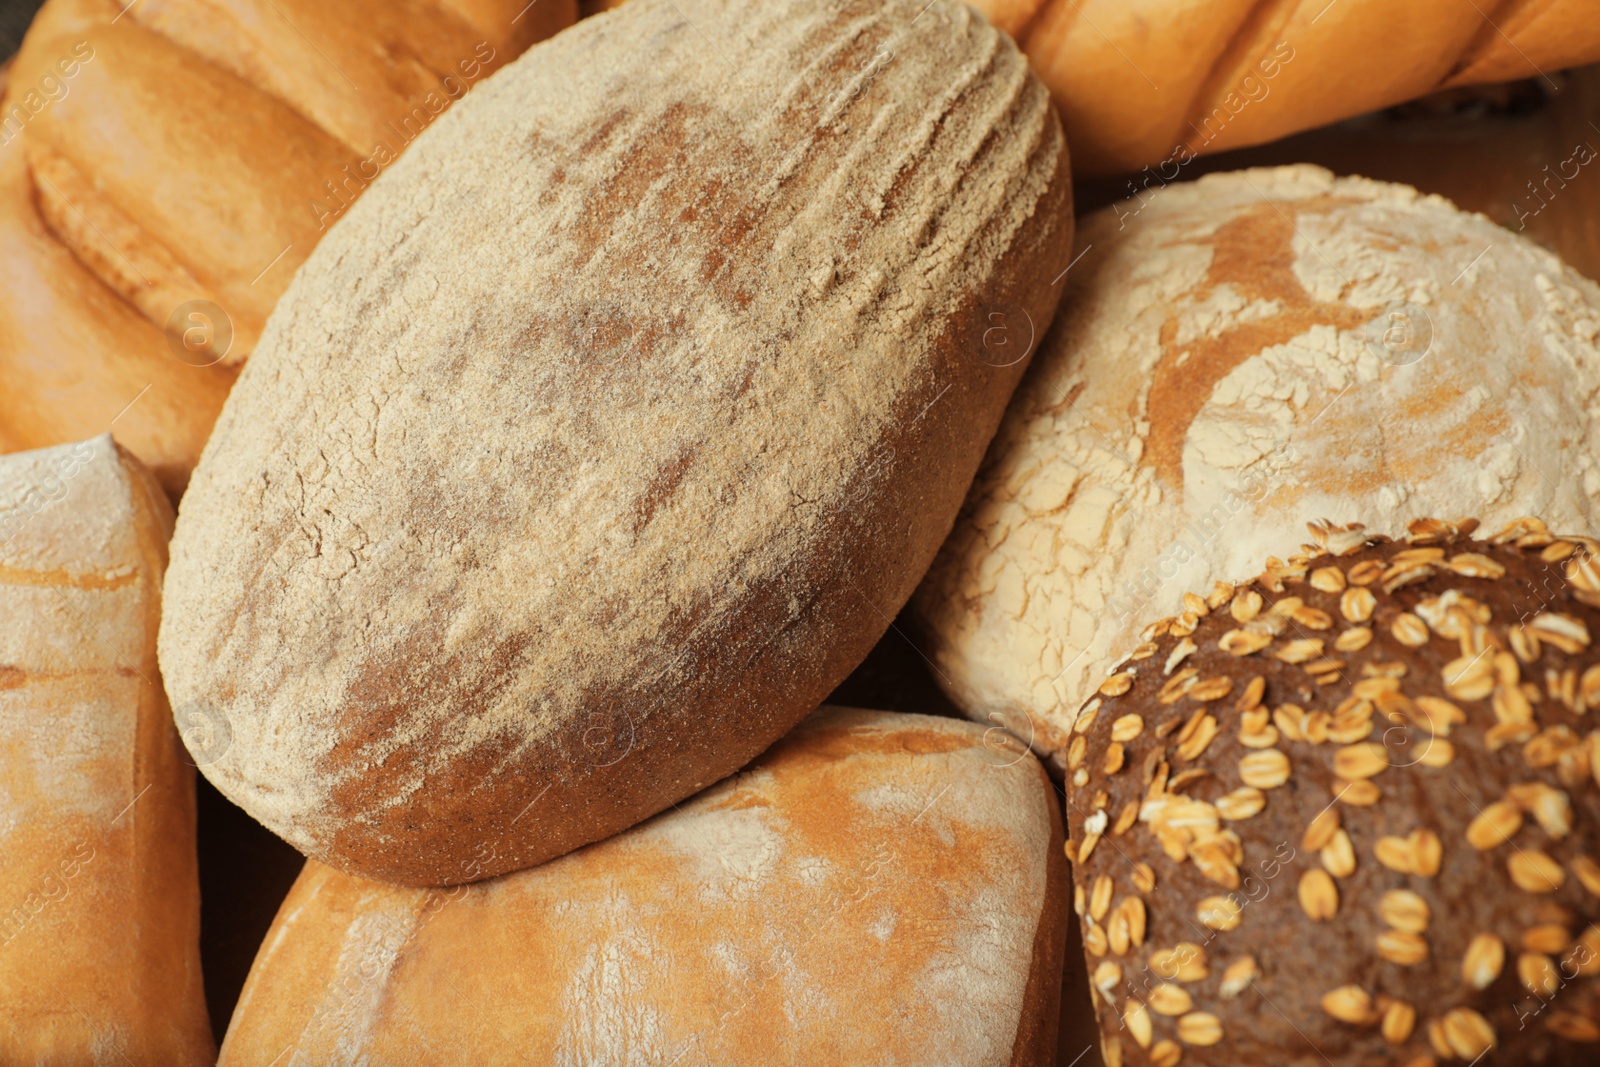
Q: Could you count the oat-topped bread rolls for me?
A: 1